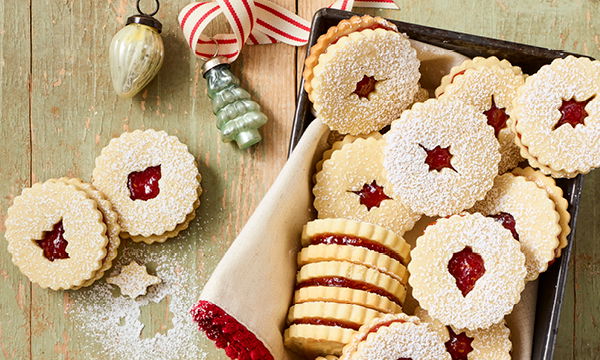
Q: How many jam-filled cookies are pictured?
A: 14